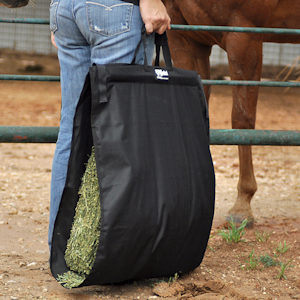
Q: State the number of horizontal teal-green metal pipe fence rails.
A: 3